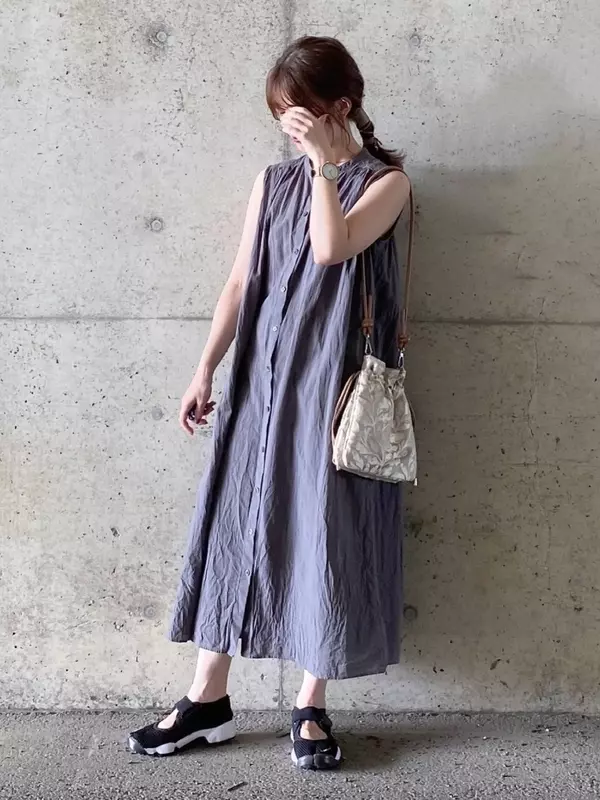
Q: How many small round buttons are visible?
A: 10